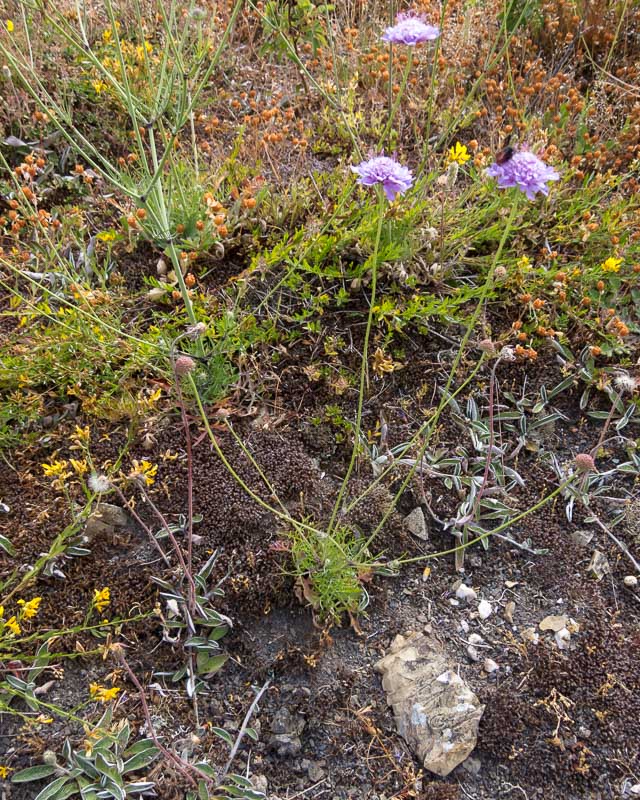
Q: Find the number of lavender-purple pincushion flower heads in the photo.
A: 3